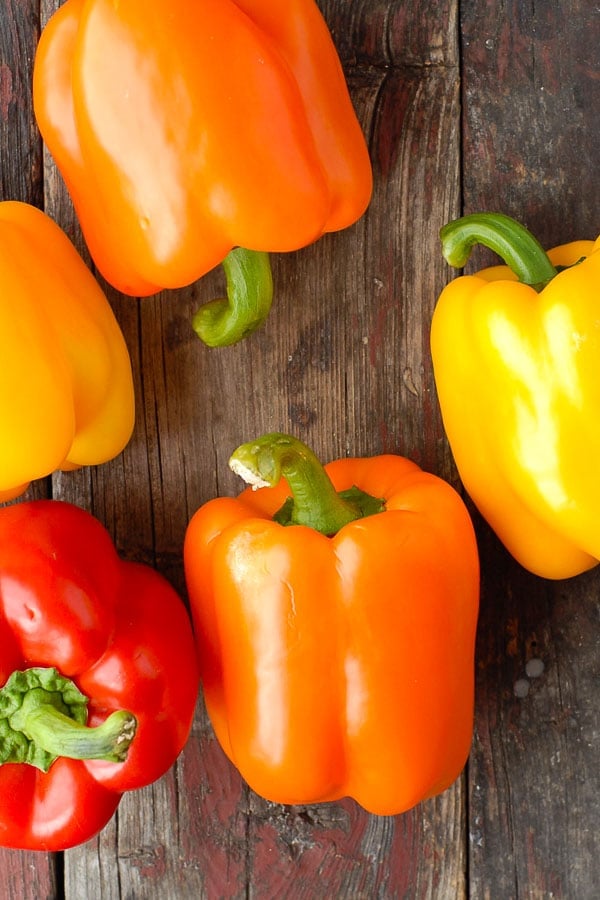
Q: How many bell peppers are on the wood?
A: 5